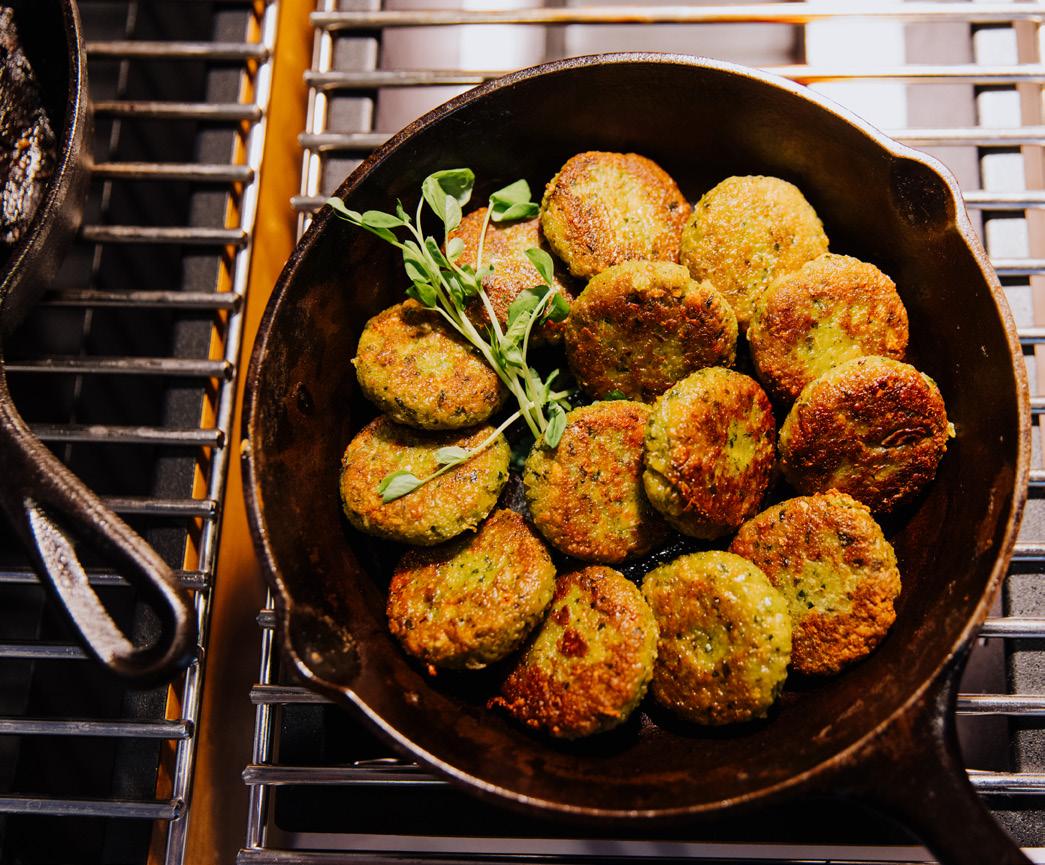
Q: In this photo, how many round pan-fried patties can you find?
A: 14